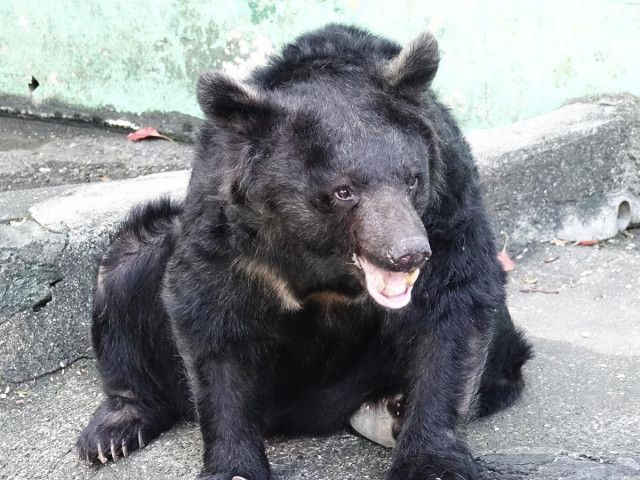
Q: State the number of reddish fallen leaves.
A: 3